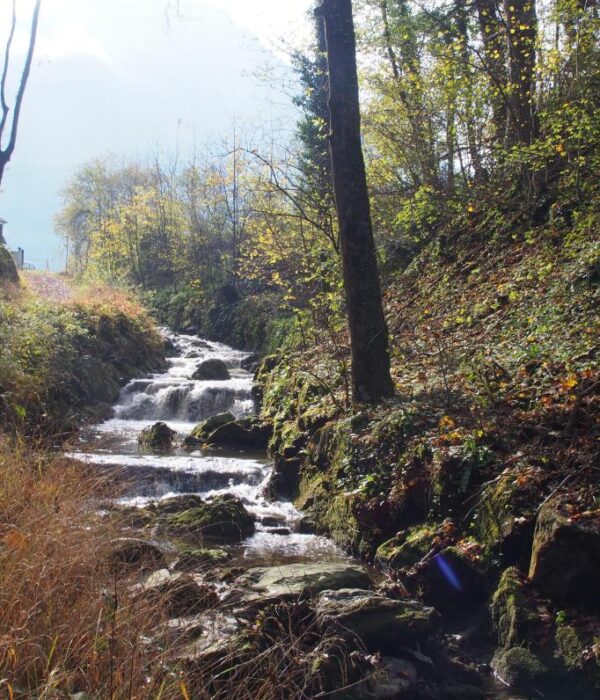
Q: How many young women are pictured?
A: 0